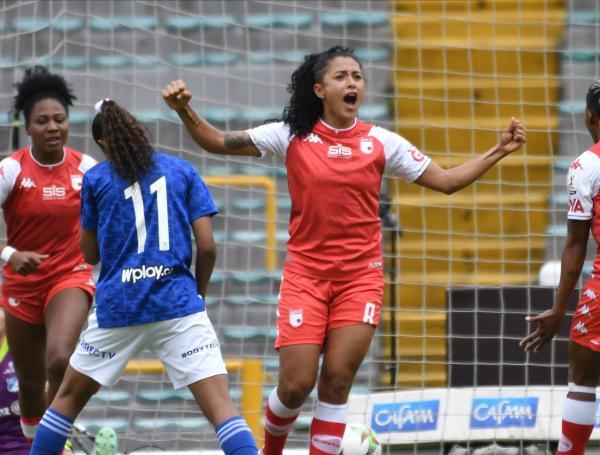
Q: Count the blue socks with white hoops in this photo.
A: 2